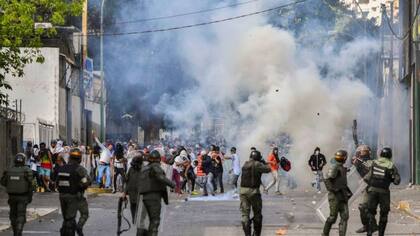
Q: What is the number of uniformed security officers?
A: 8